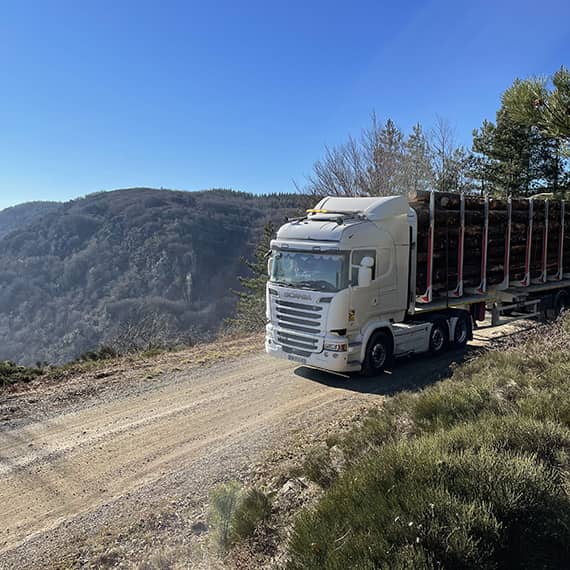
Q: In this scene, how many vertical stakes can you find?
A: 7